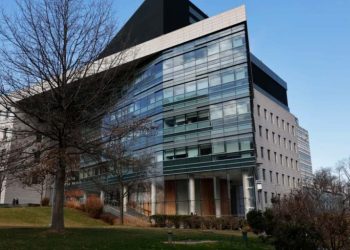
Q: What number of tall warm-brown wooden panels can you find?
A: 3